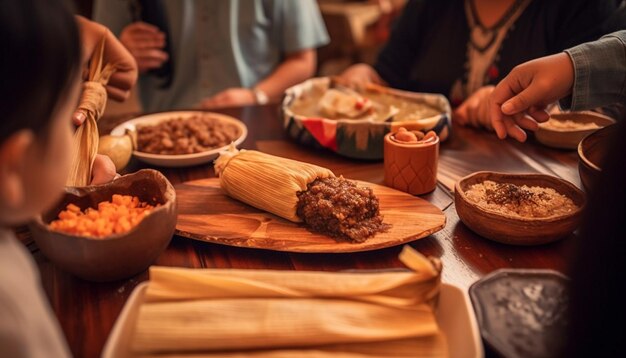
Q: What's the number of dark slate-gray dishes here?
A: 1